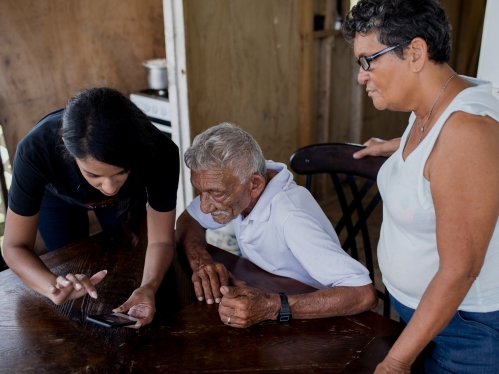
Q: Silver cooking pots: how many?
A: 1